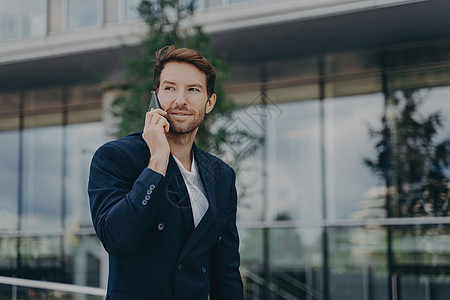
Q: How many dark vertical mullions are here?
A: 5